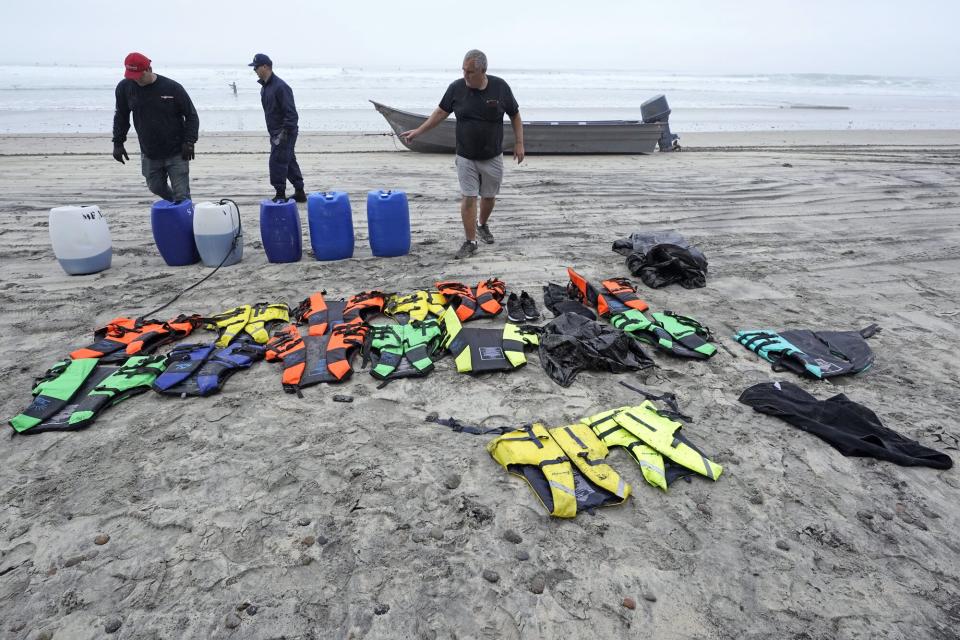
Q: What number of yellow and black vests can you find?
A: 5